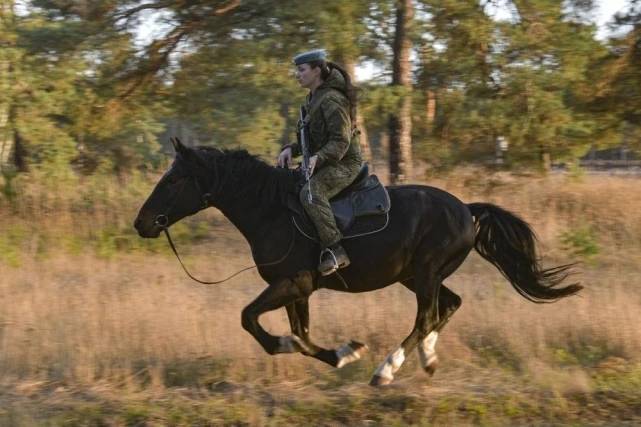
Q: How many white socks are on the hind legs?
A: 2